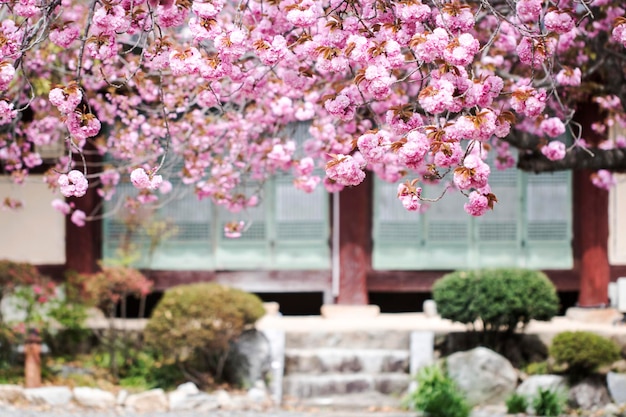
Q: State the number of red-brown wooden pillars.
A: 3